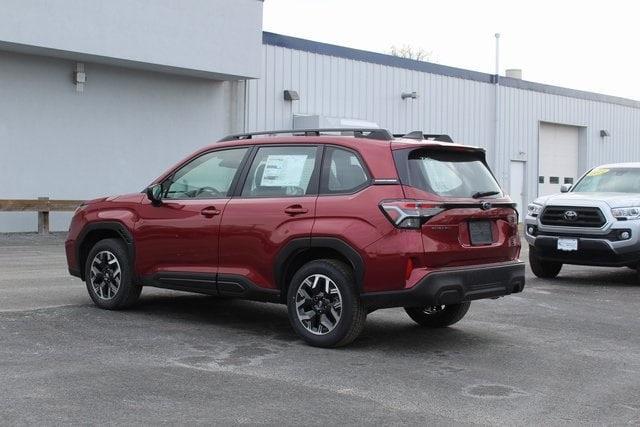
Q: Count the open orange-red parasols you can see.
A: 0